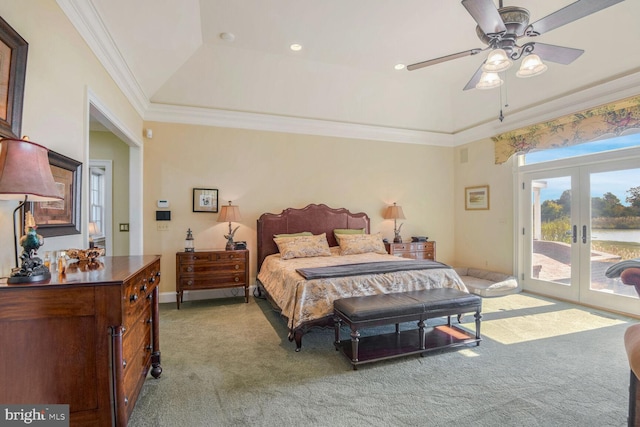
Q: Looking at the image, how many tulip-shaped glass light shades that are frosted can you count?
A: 3